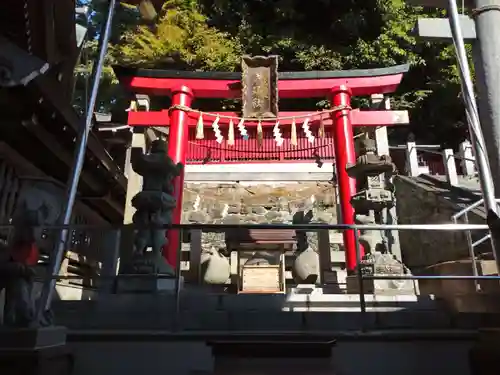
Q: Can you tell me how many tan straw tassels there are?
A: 5